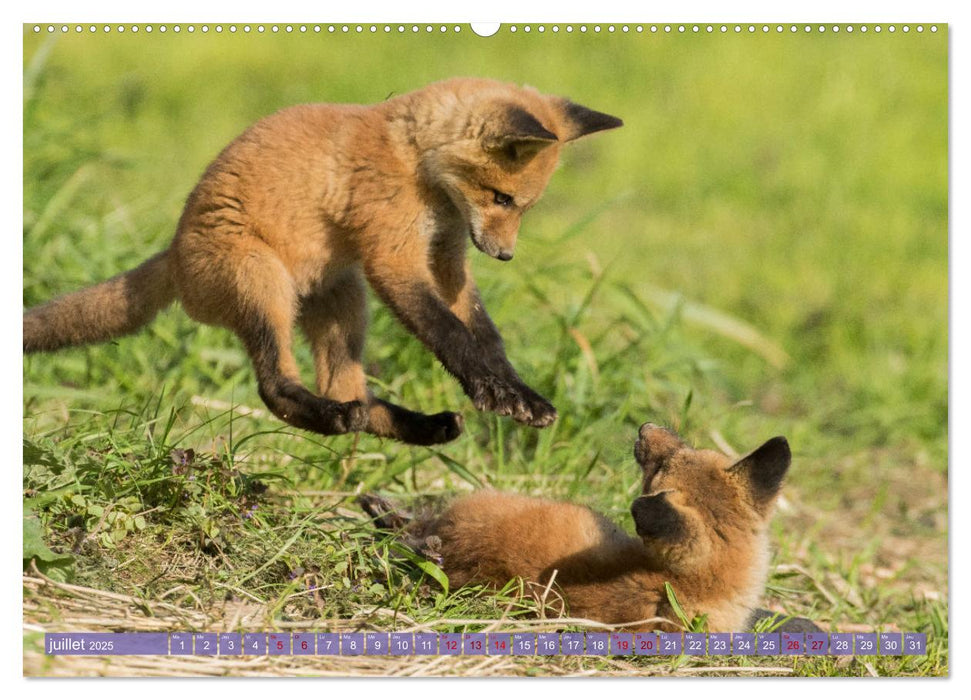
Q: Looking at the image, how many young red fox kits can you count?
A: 2